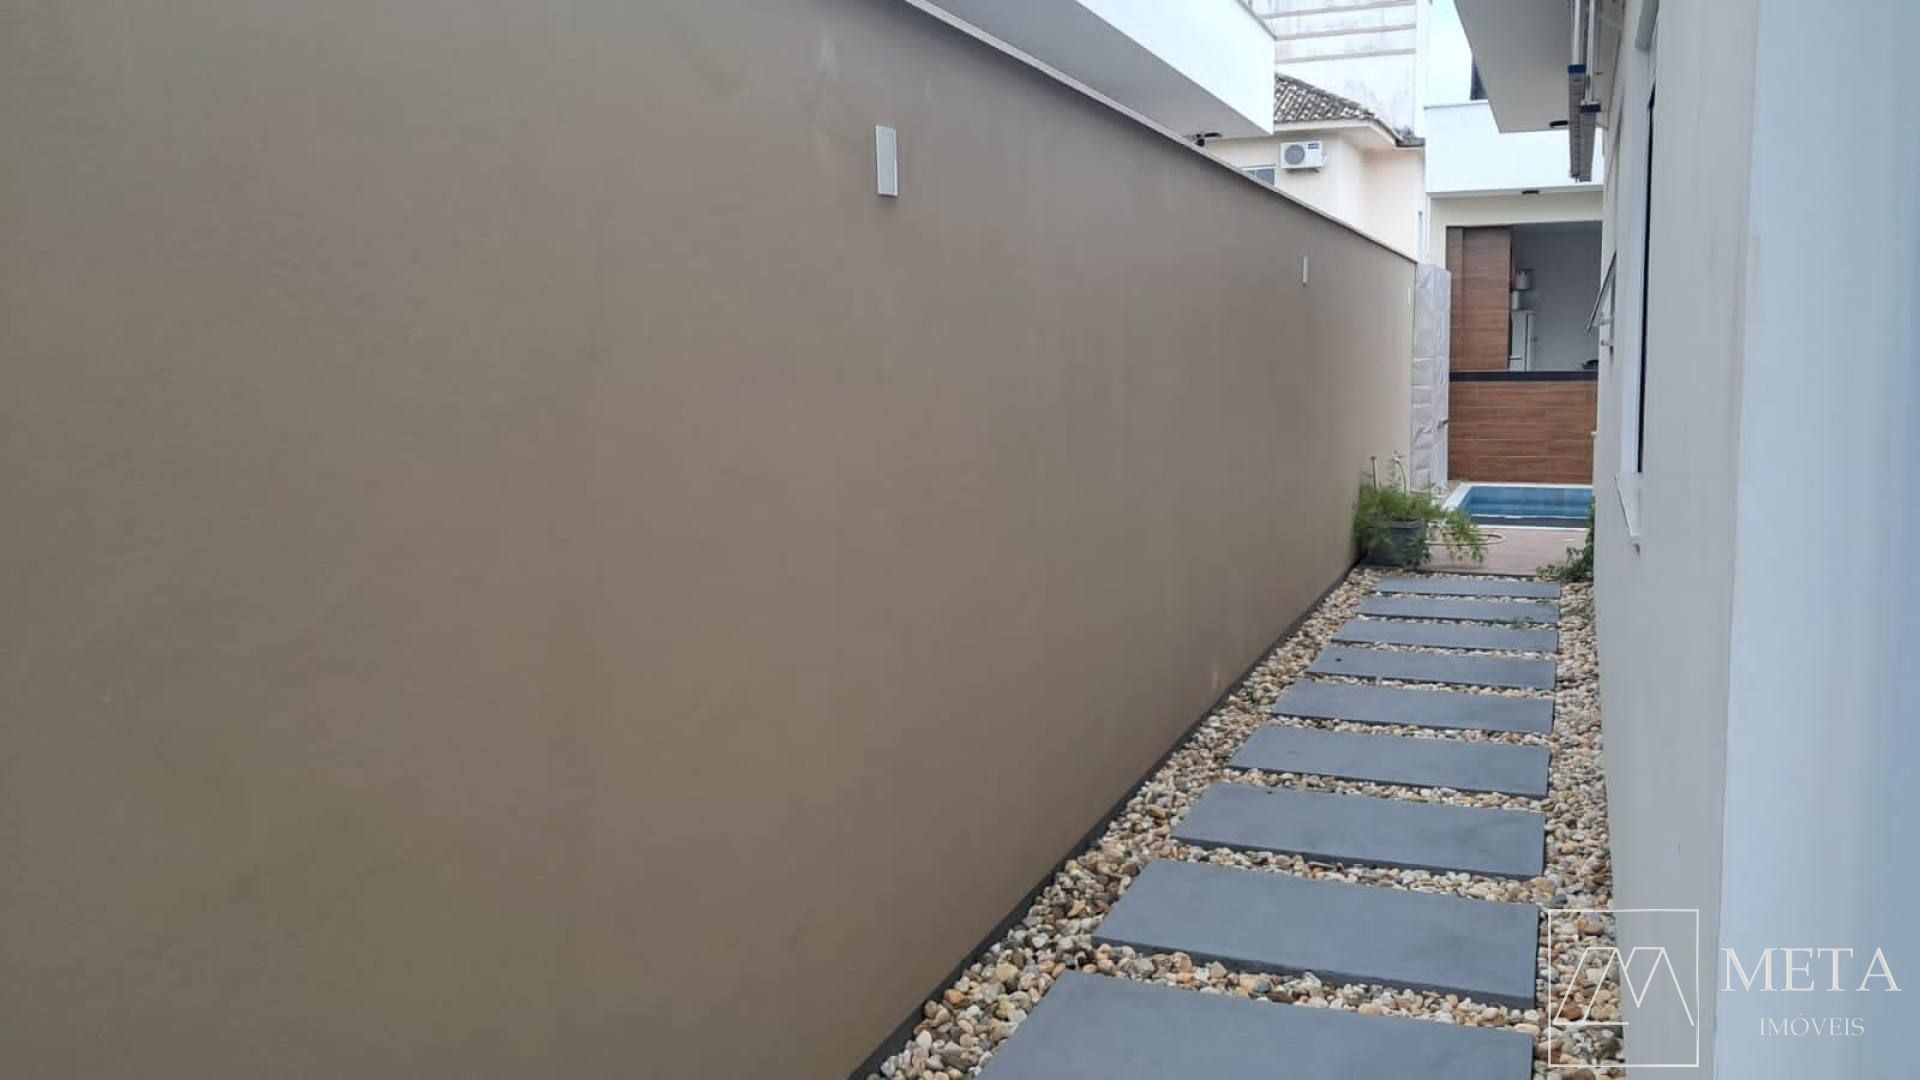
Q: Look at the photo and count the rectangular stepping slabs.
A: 9